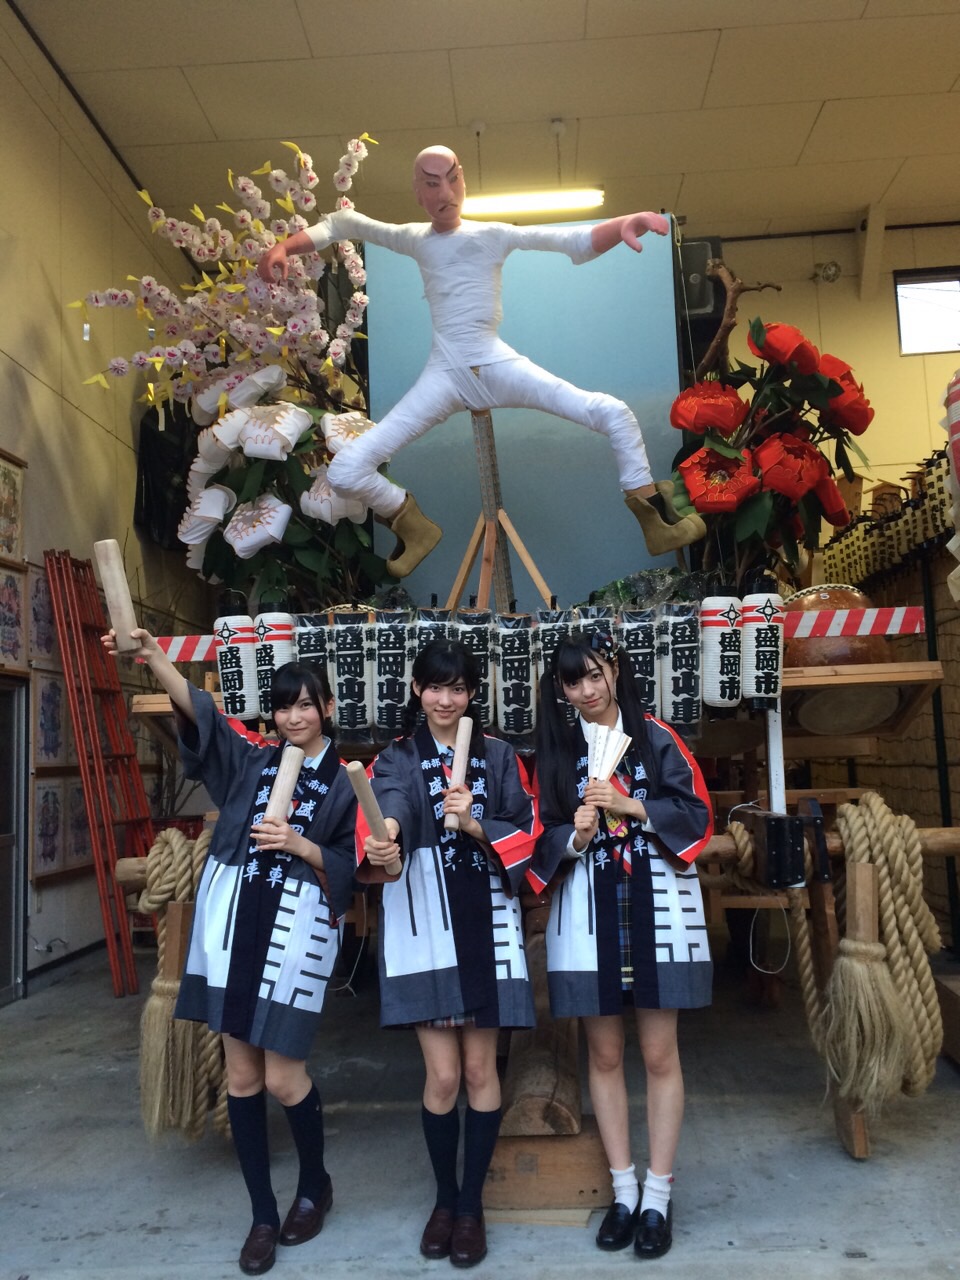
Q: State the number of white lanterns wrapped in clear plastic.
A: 10